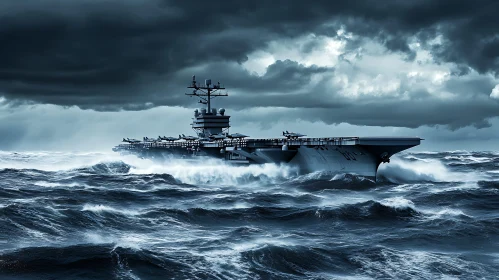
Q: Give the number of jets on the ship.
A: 7